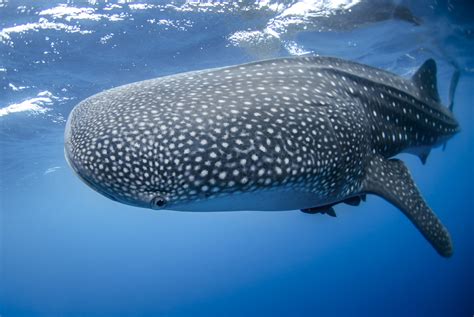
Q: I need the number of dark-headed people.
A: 0